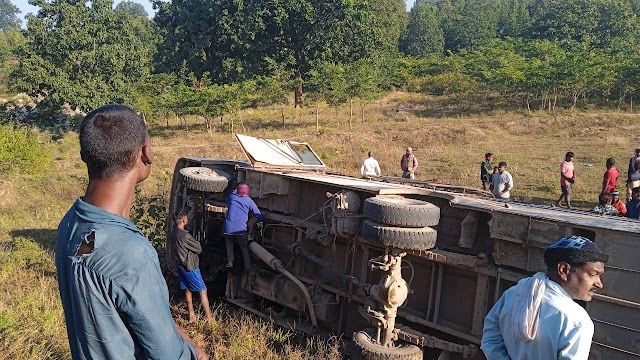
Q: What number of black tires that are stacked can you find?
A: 2